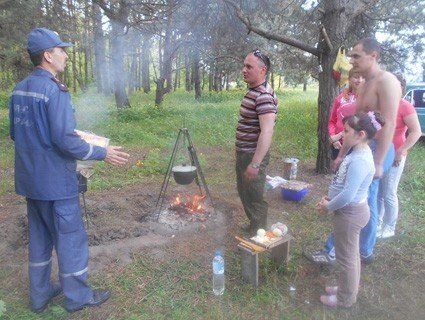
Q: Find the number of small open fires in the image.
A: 1